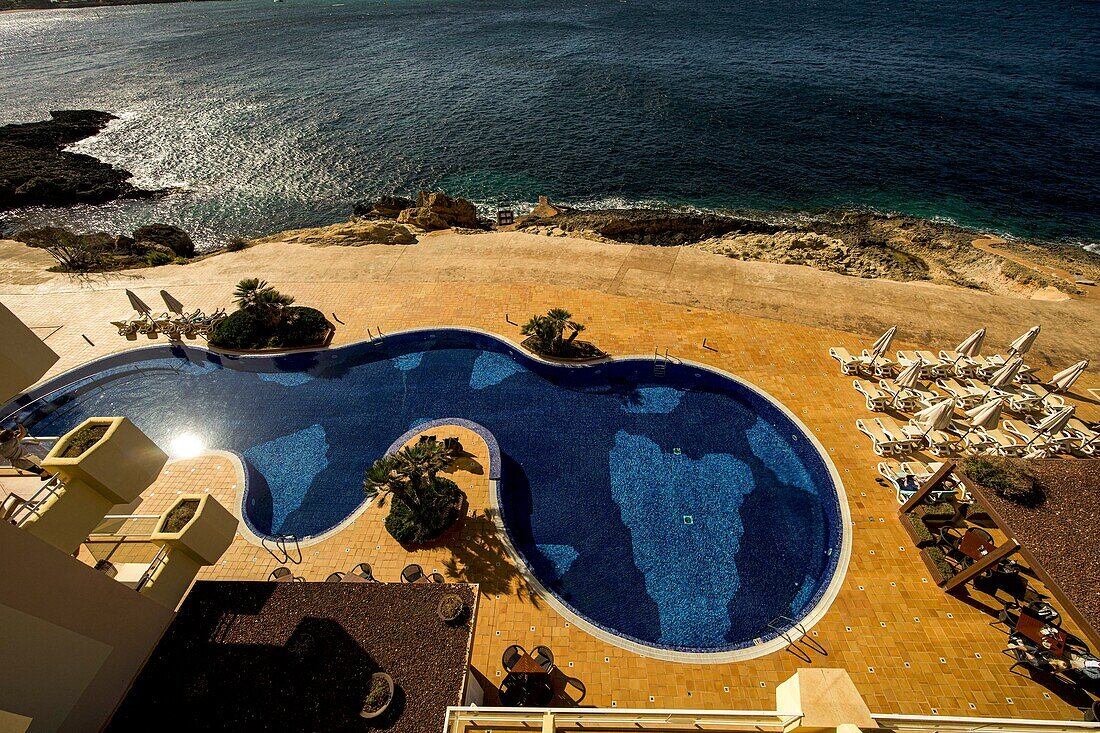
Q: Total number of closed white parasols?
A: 11